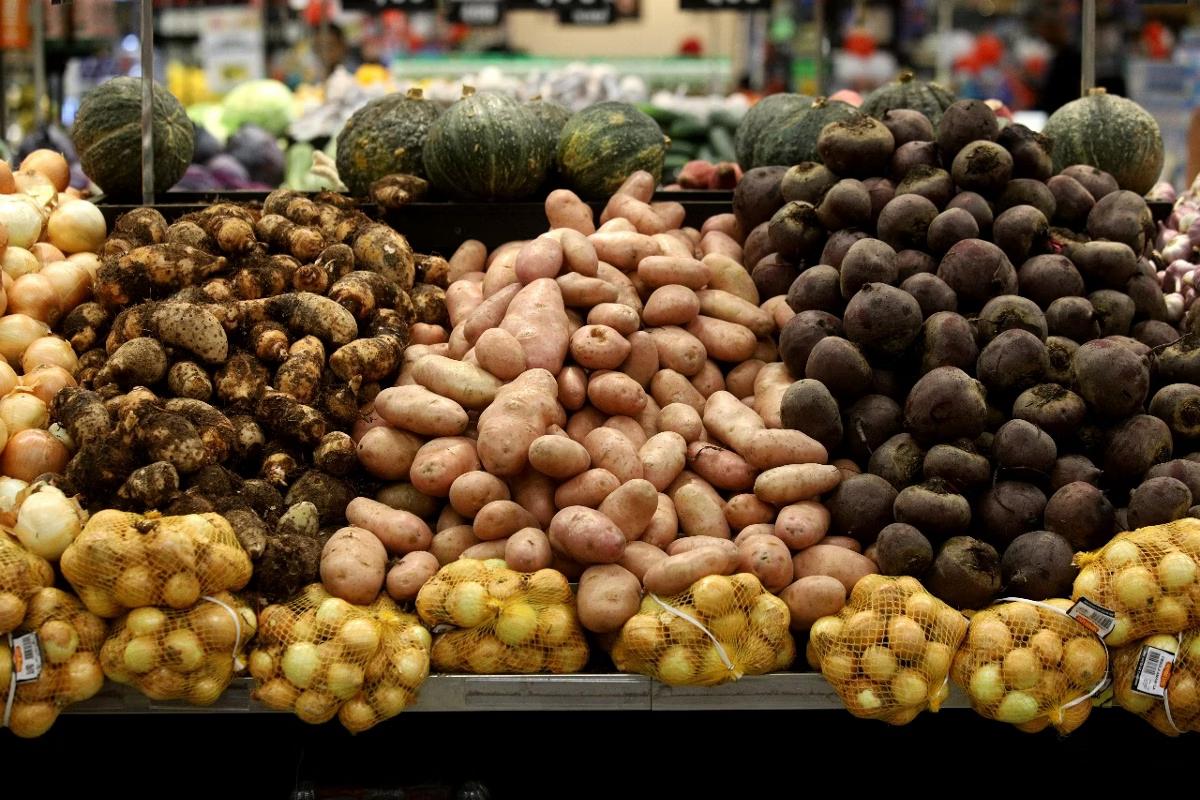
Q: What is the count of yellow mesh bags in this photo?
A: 11